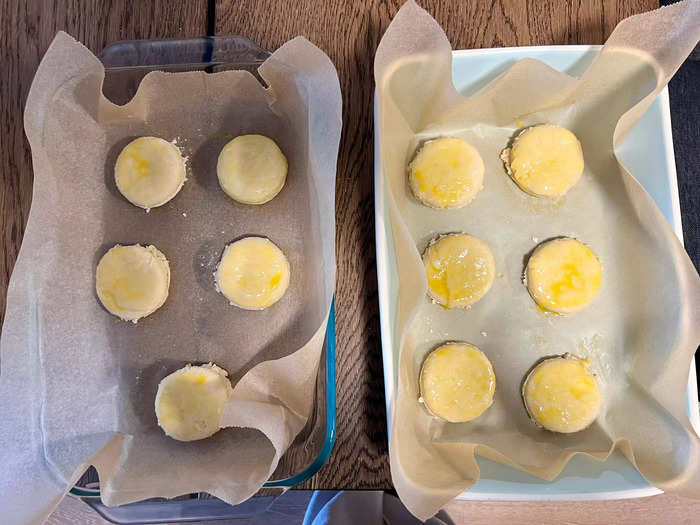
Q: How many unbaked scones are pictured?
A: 11